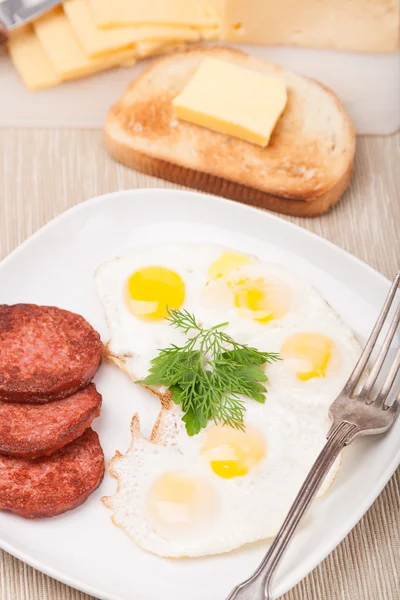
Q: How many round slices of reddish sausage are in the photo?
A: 3